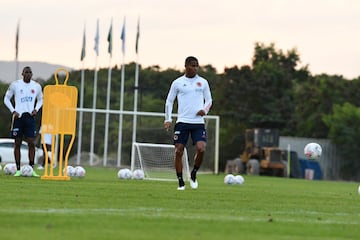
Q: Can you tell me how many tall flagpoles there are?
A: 6